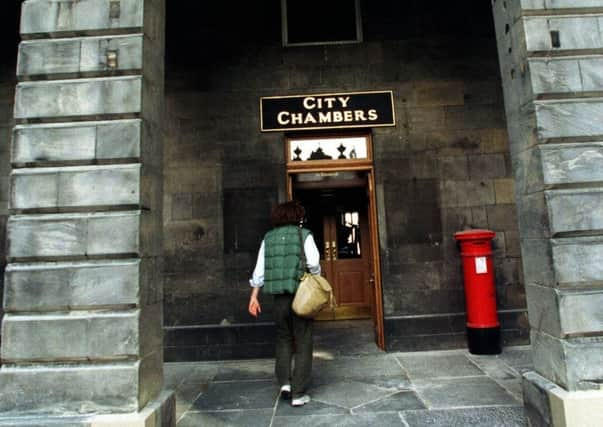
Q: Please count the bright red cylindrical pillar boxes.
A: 1